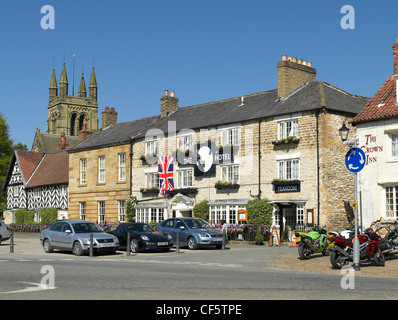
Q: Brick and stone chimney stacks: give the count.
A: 6